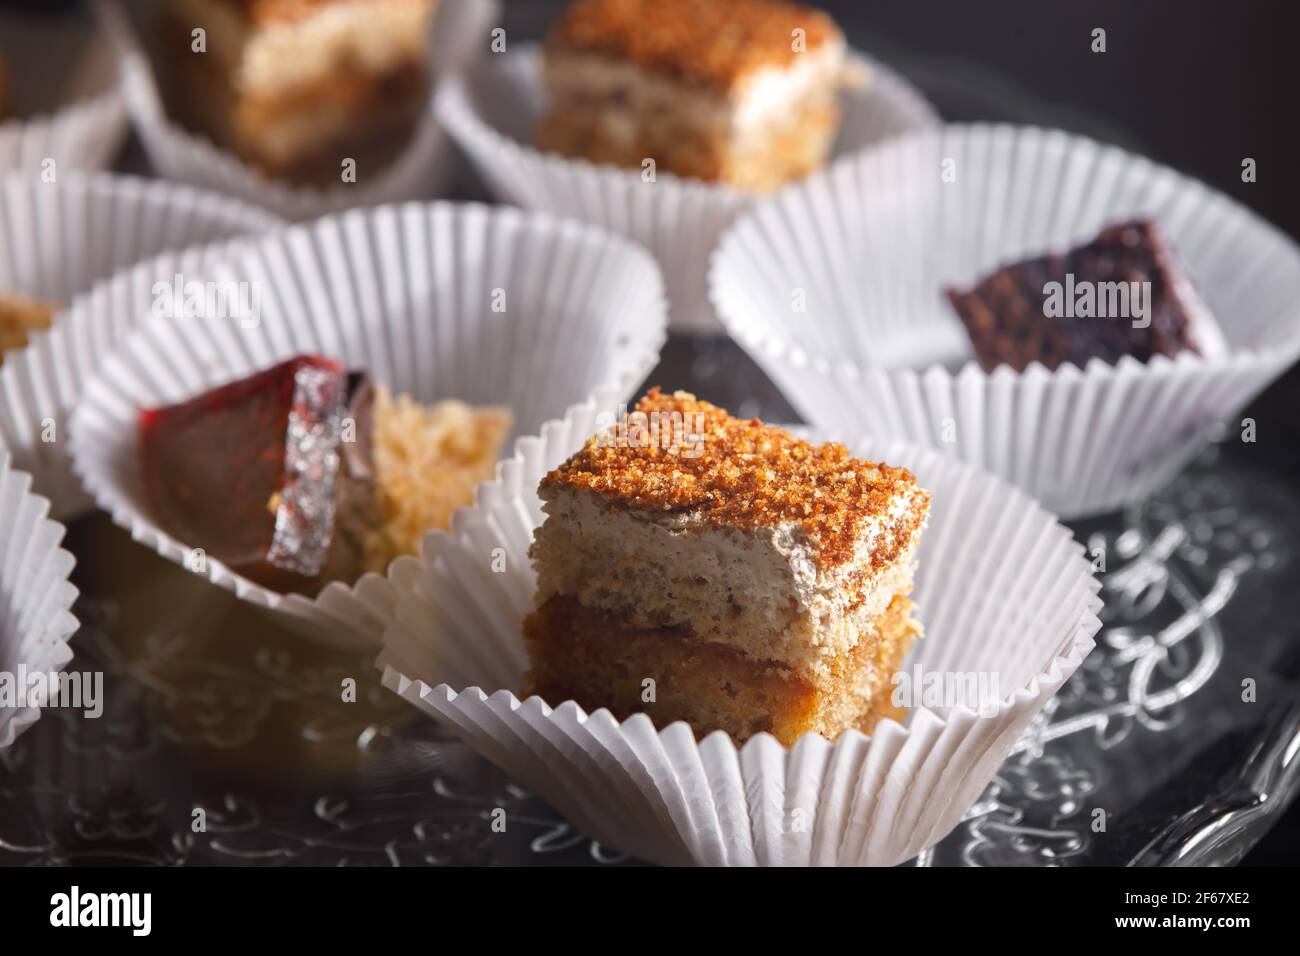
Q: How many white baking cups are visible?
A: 8